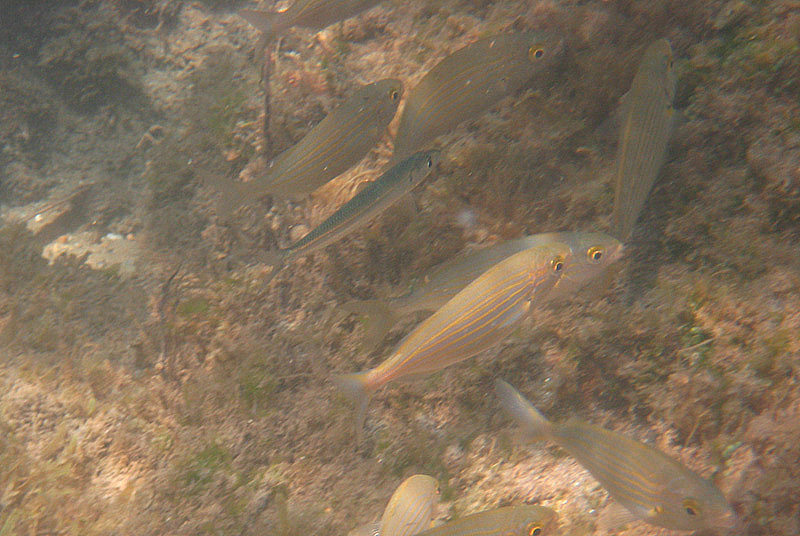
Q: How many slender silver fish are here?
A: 1